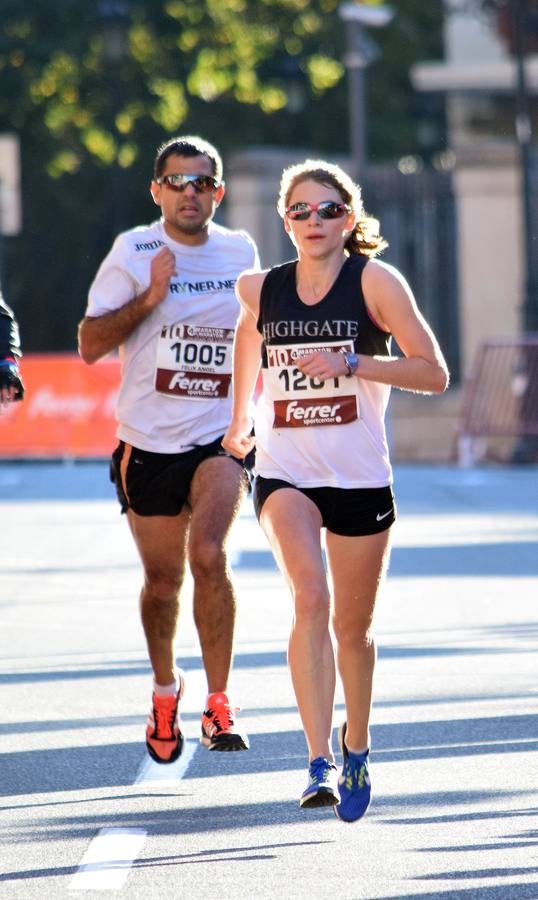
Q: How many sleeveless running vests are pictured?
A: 1